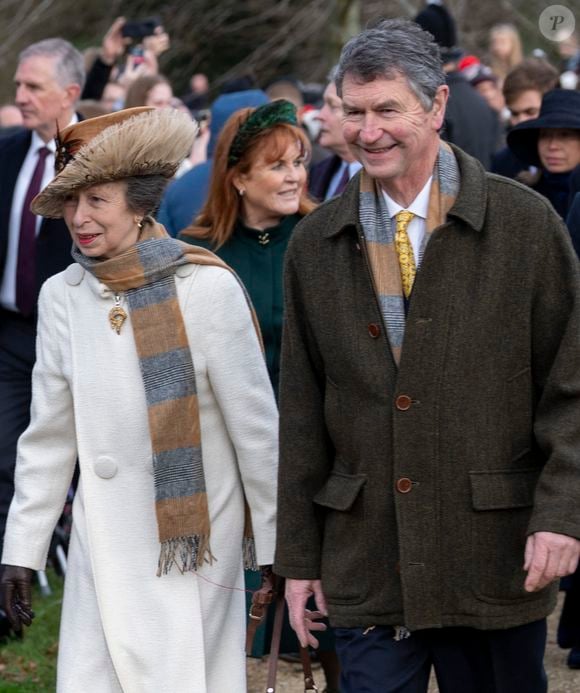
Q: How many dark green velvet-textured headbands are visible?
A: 1